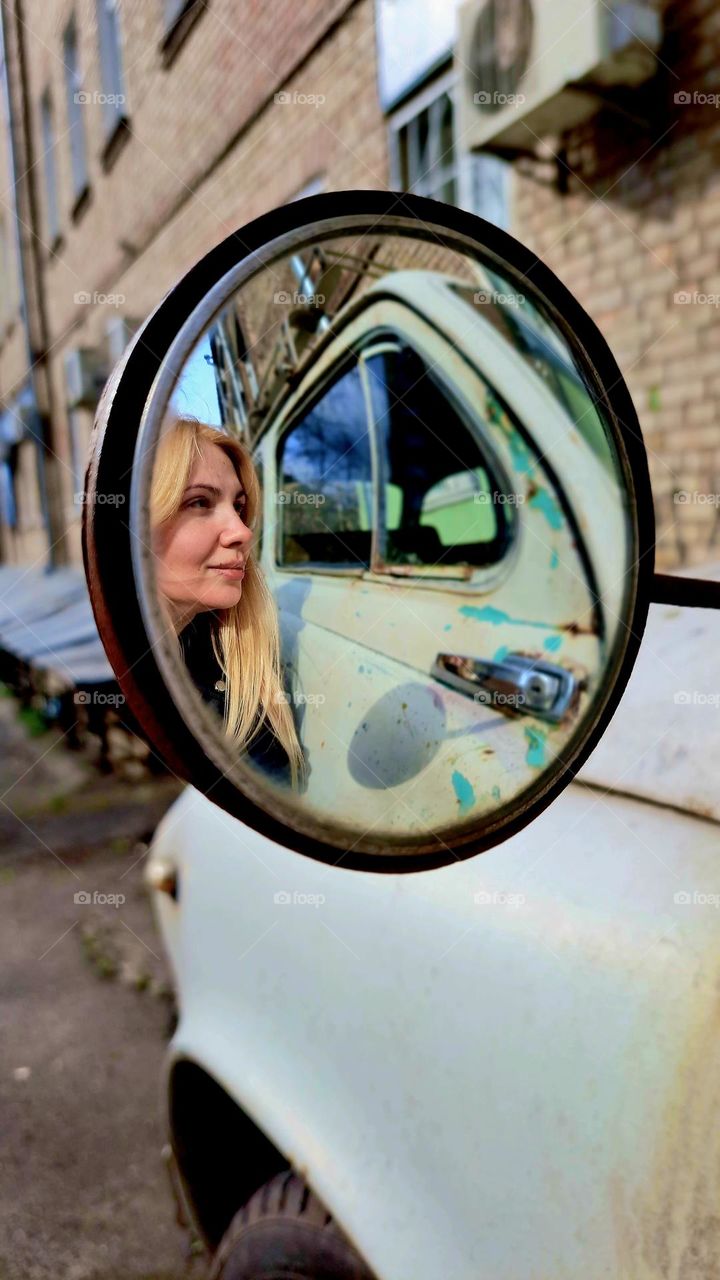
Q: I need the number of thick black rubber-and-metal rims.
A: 1